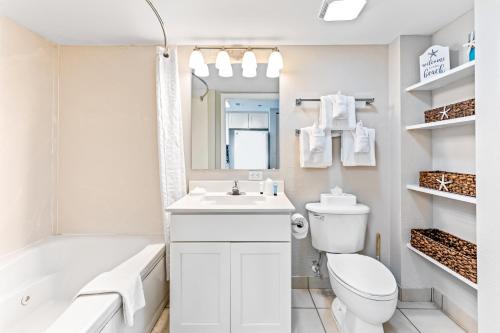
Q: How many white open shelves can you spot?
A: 4